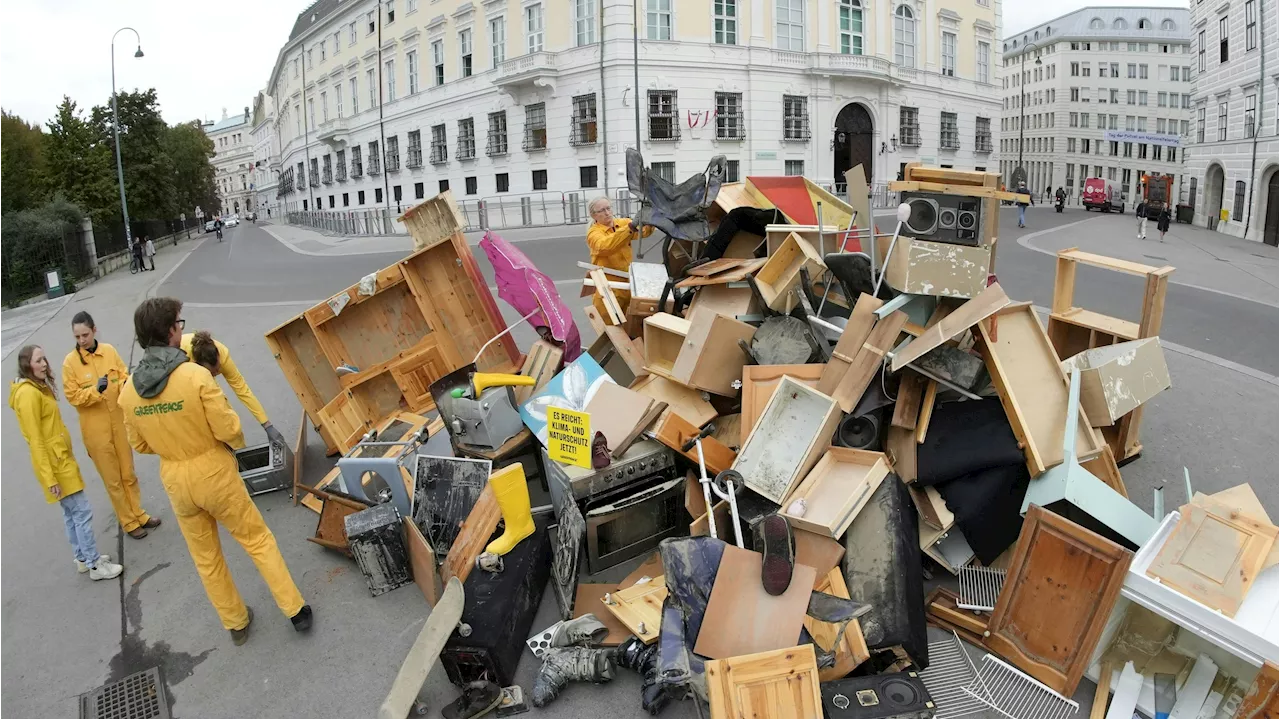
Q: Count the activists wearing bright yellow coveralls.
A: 4